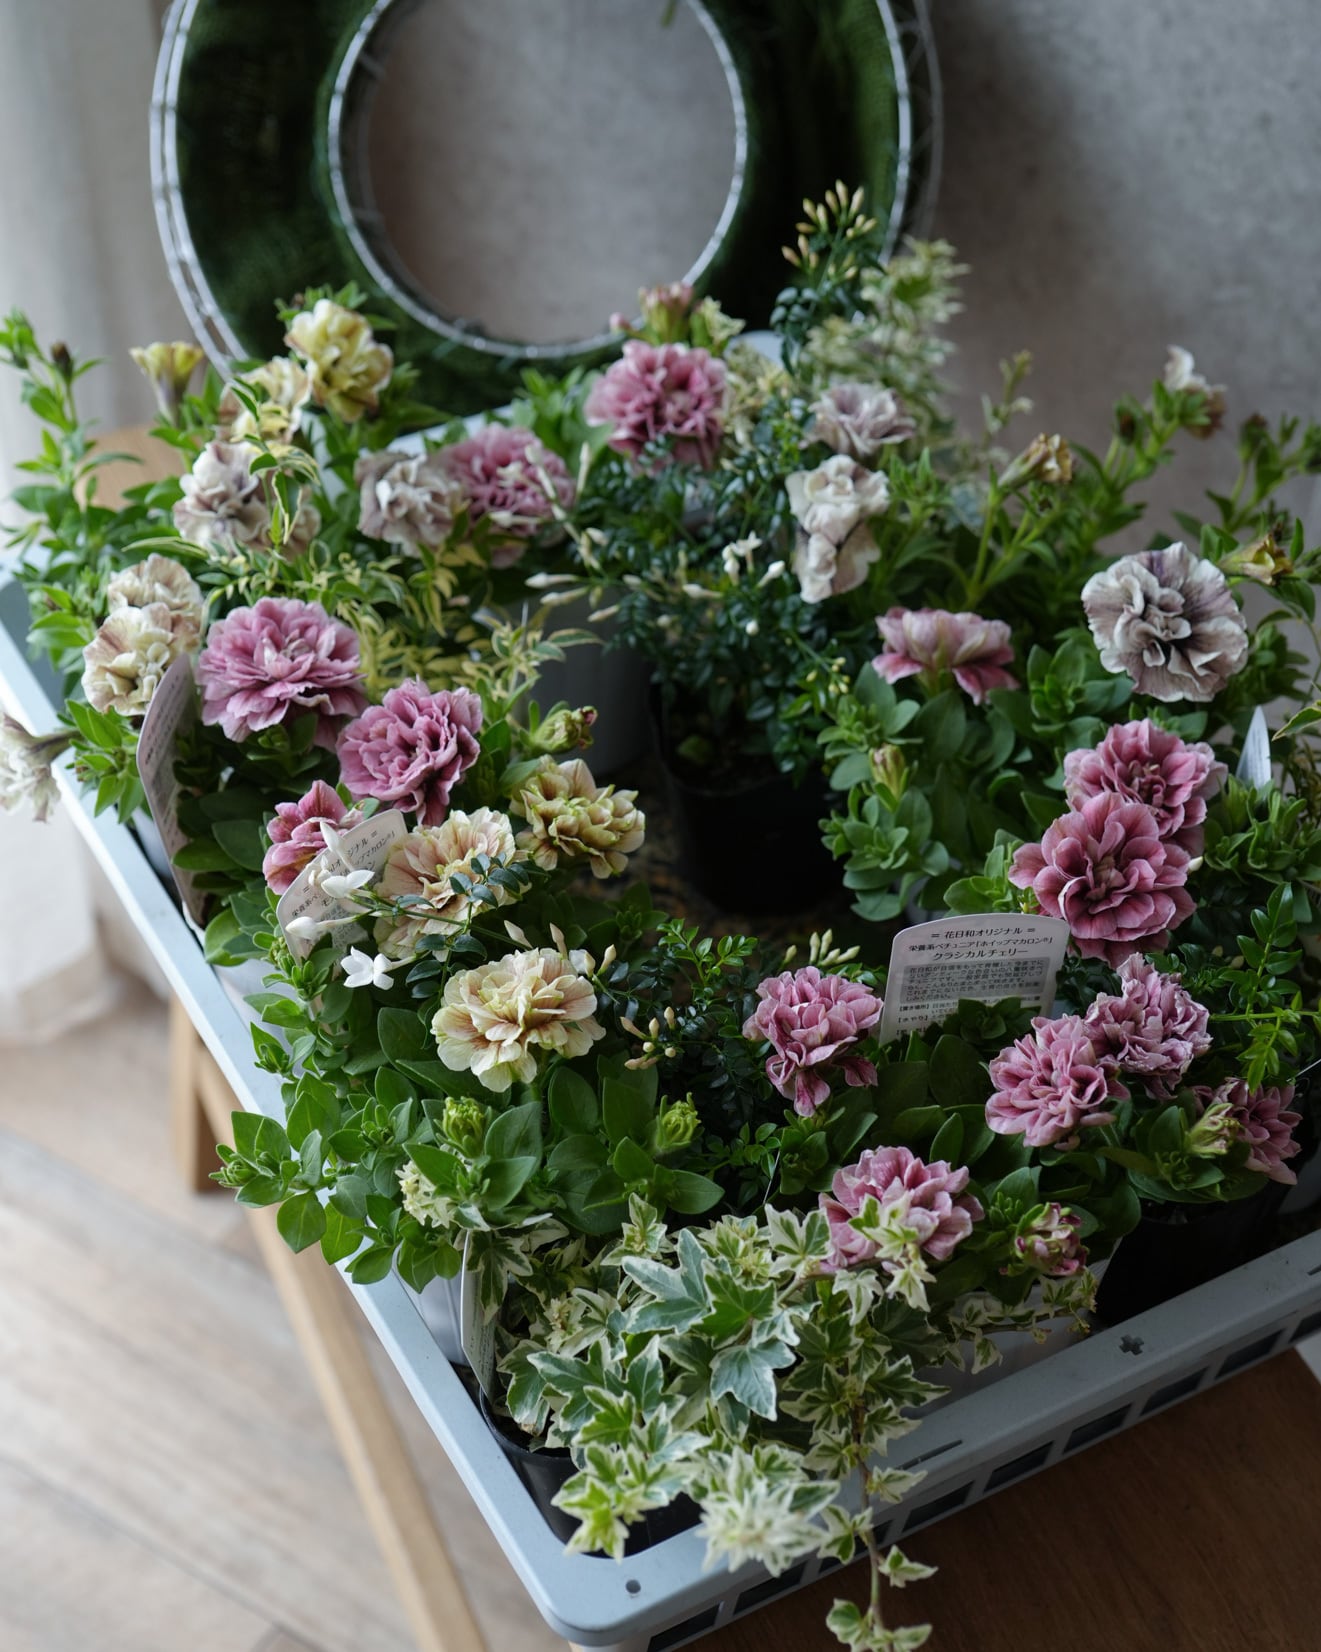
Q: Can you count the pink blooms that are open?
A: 13